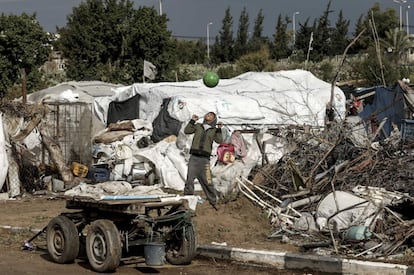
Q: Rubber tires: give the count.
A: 3